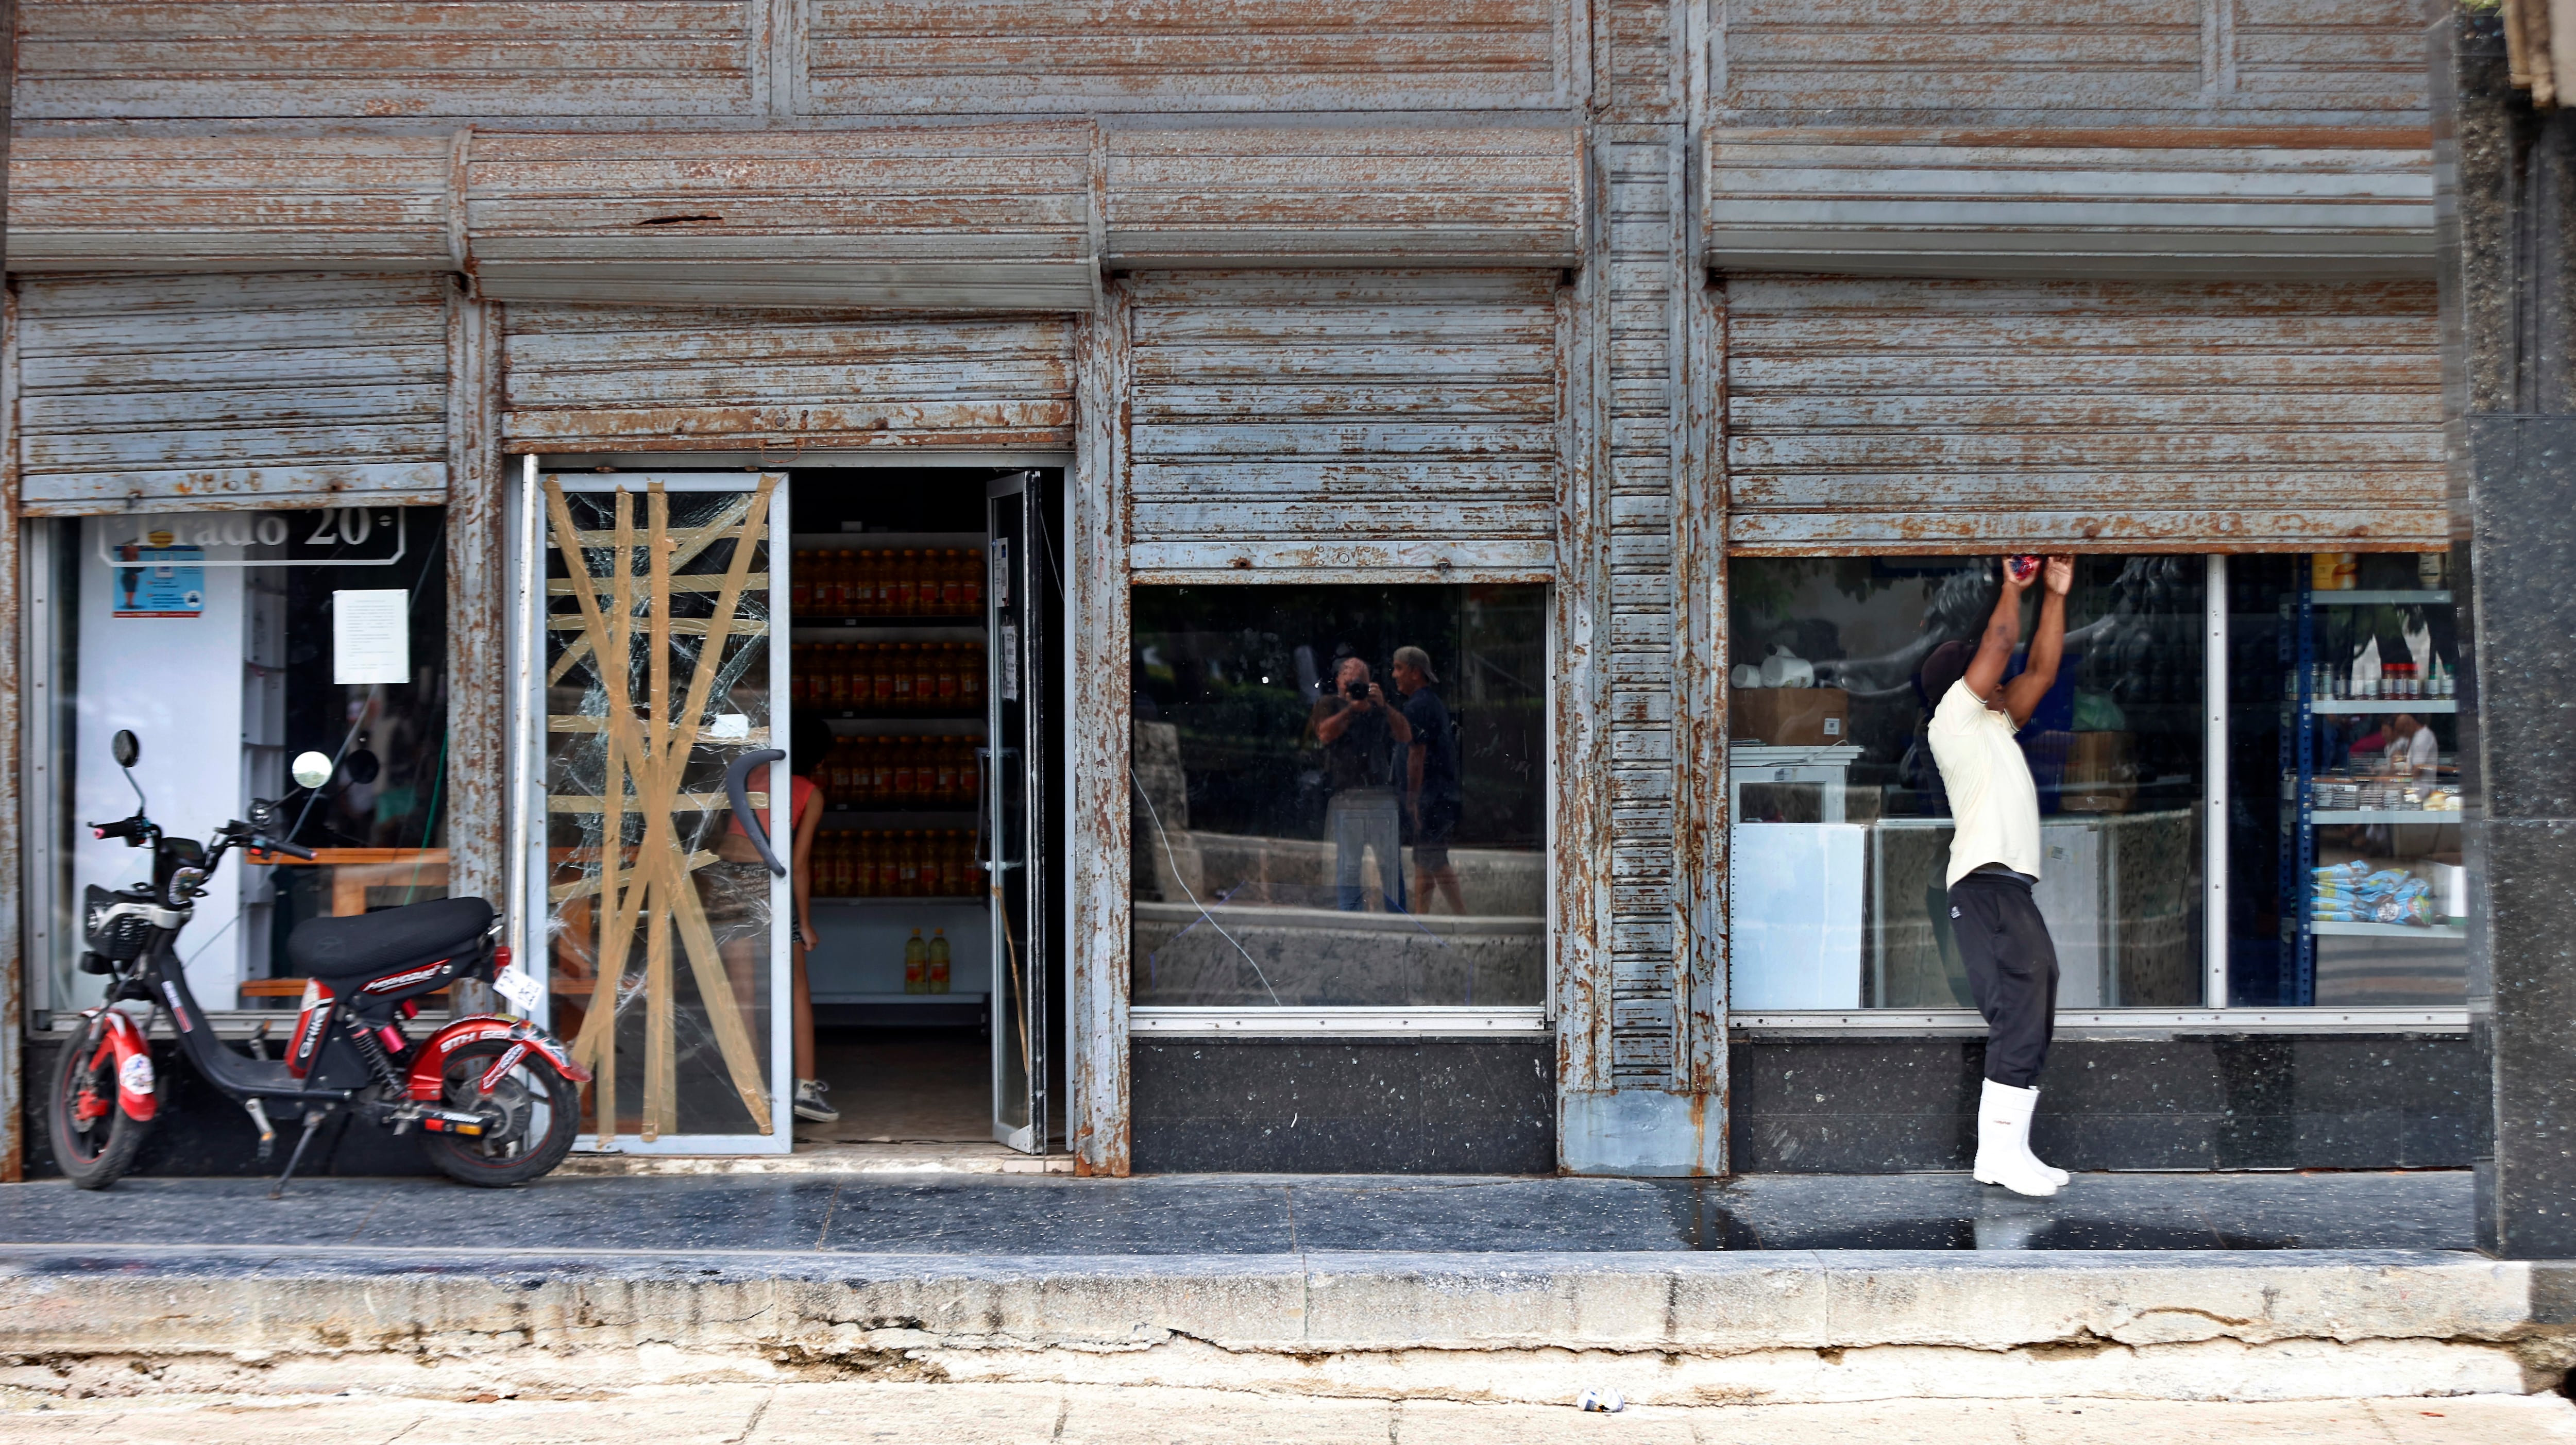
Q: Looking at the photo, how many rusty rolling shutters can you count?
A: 4